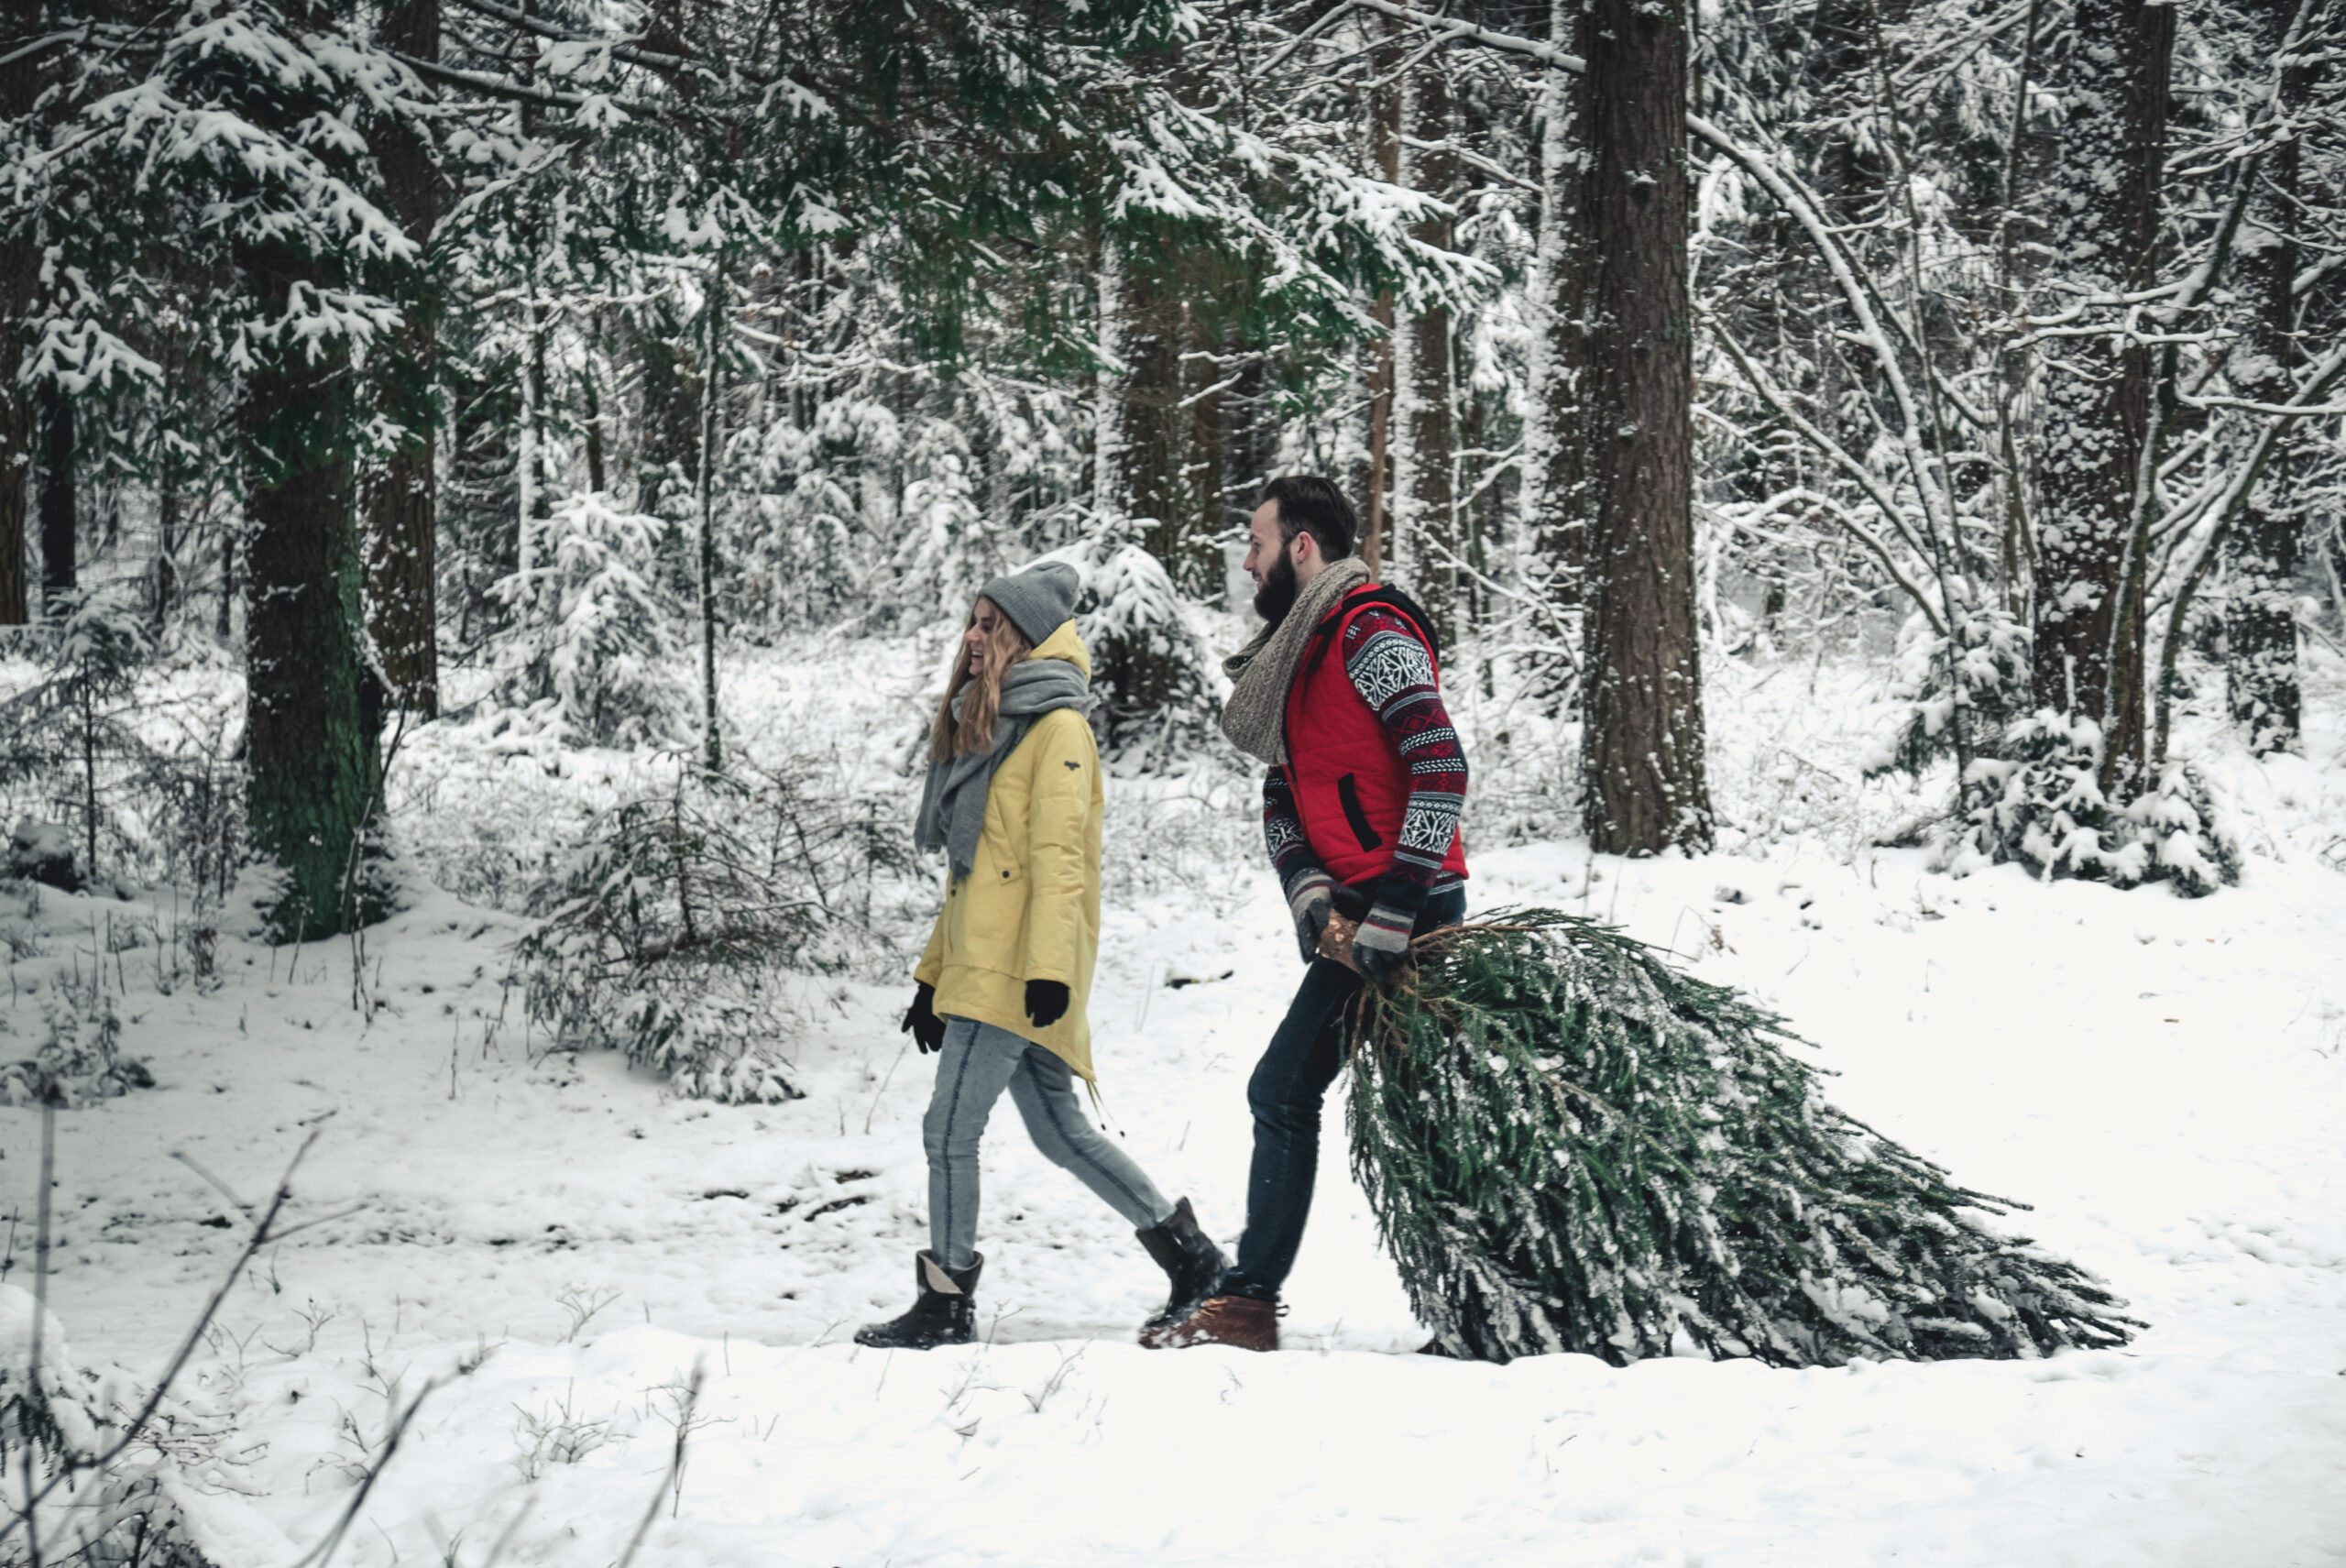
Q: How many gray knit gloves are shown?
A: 2